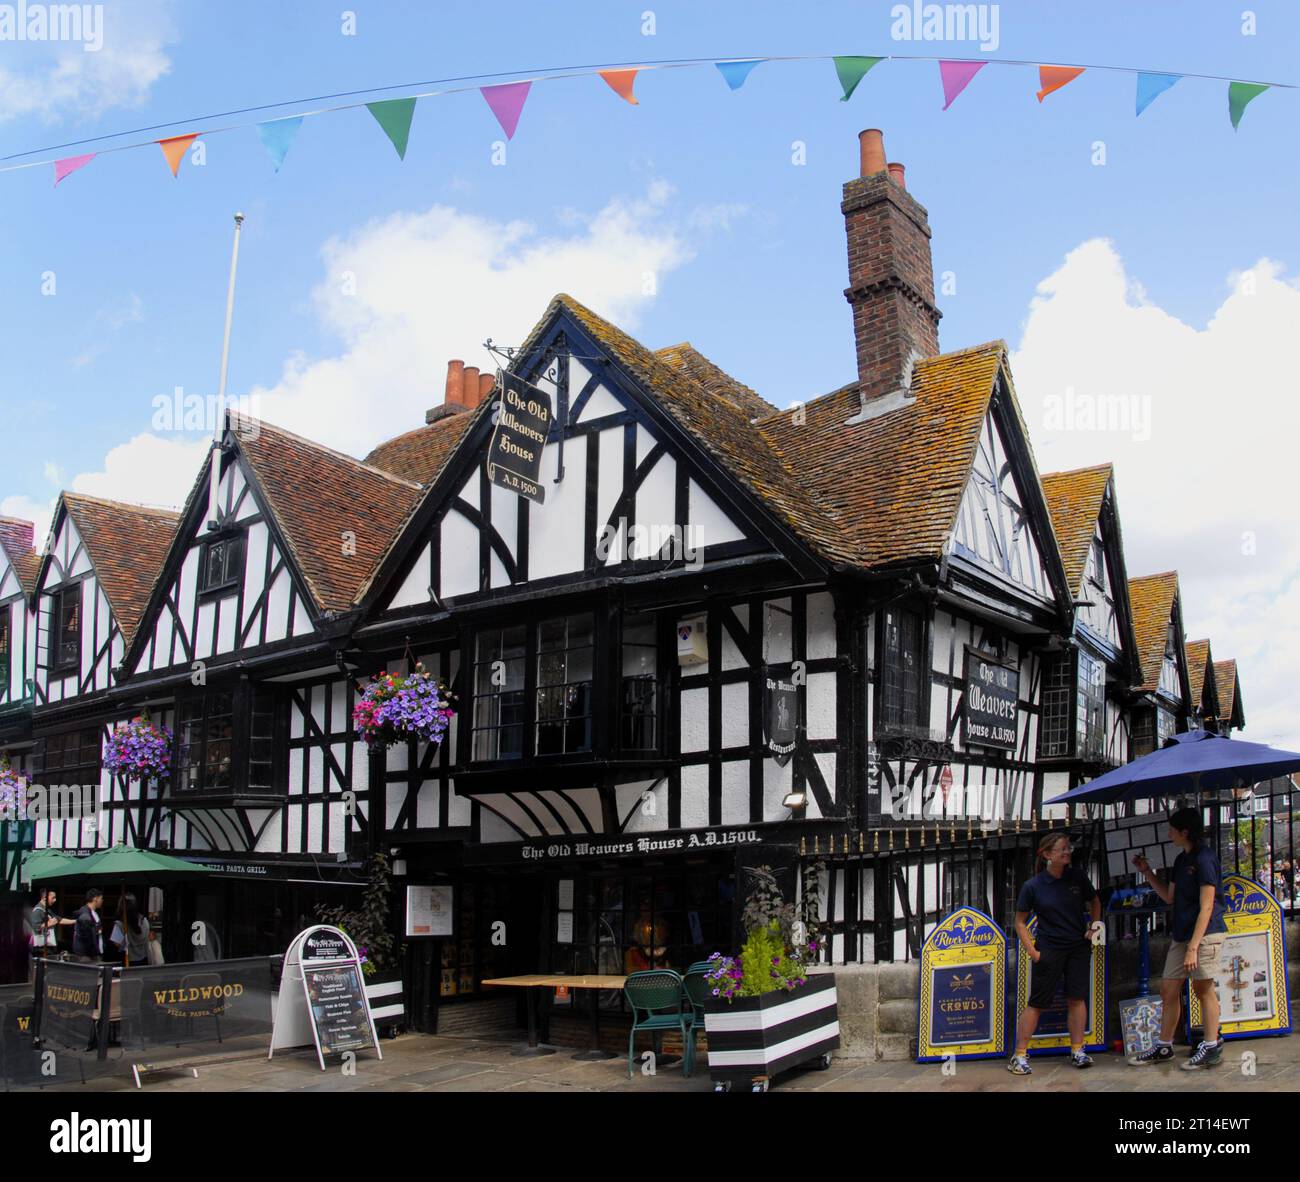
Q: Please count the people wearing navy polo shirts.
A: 2